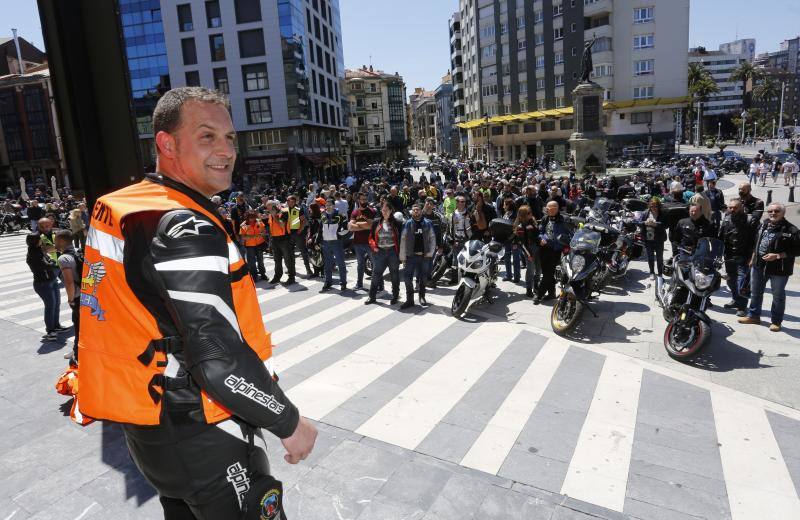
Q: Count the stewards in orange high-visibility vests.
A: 3